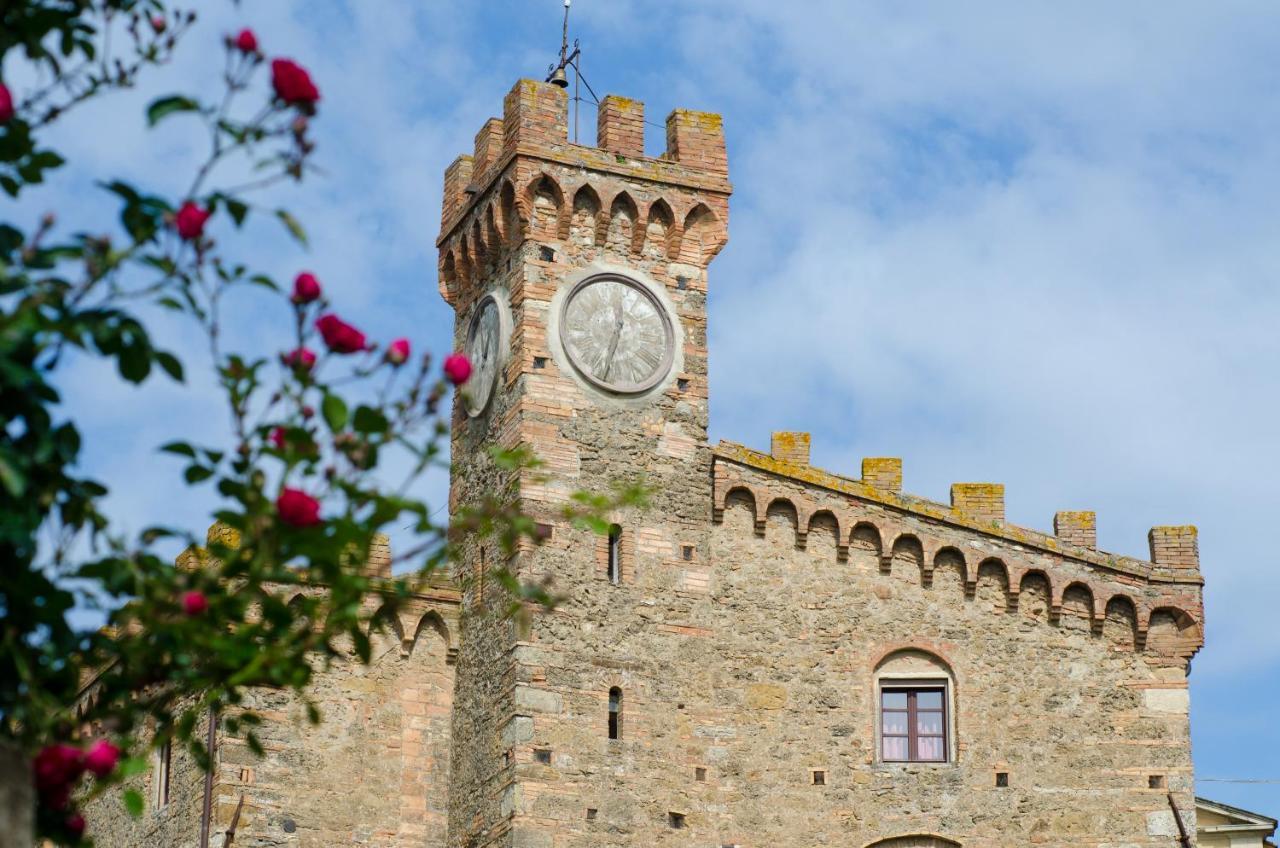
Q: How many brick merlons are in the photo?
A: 13